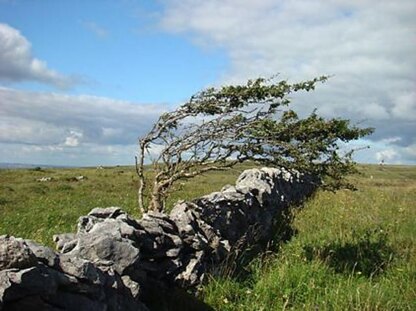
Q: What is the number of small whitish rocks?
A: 2